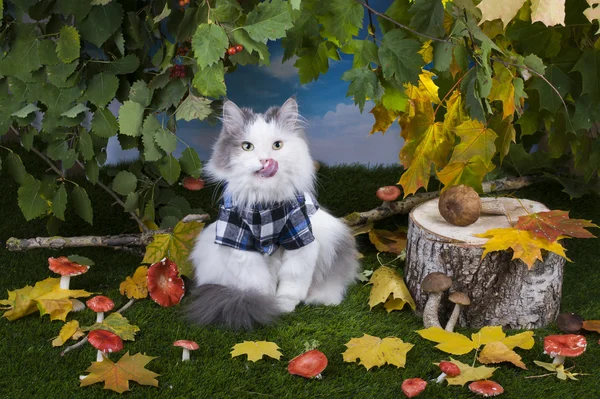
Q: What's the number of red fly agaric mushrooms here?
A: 12